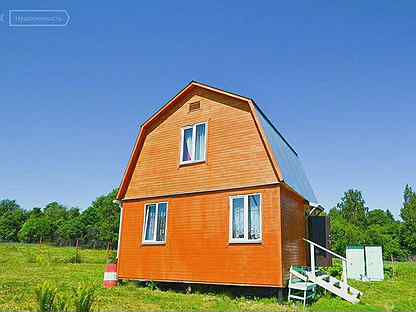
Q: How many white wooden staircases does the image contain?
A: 1